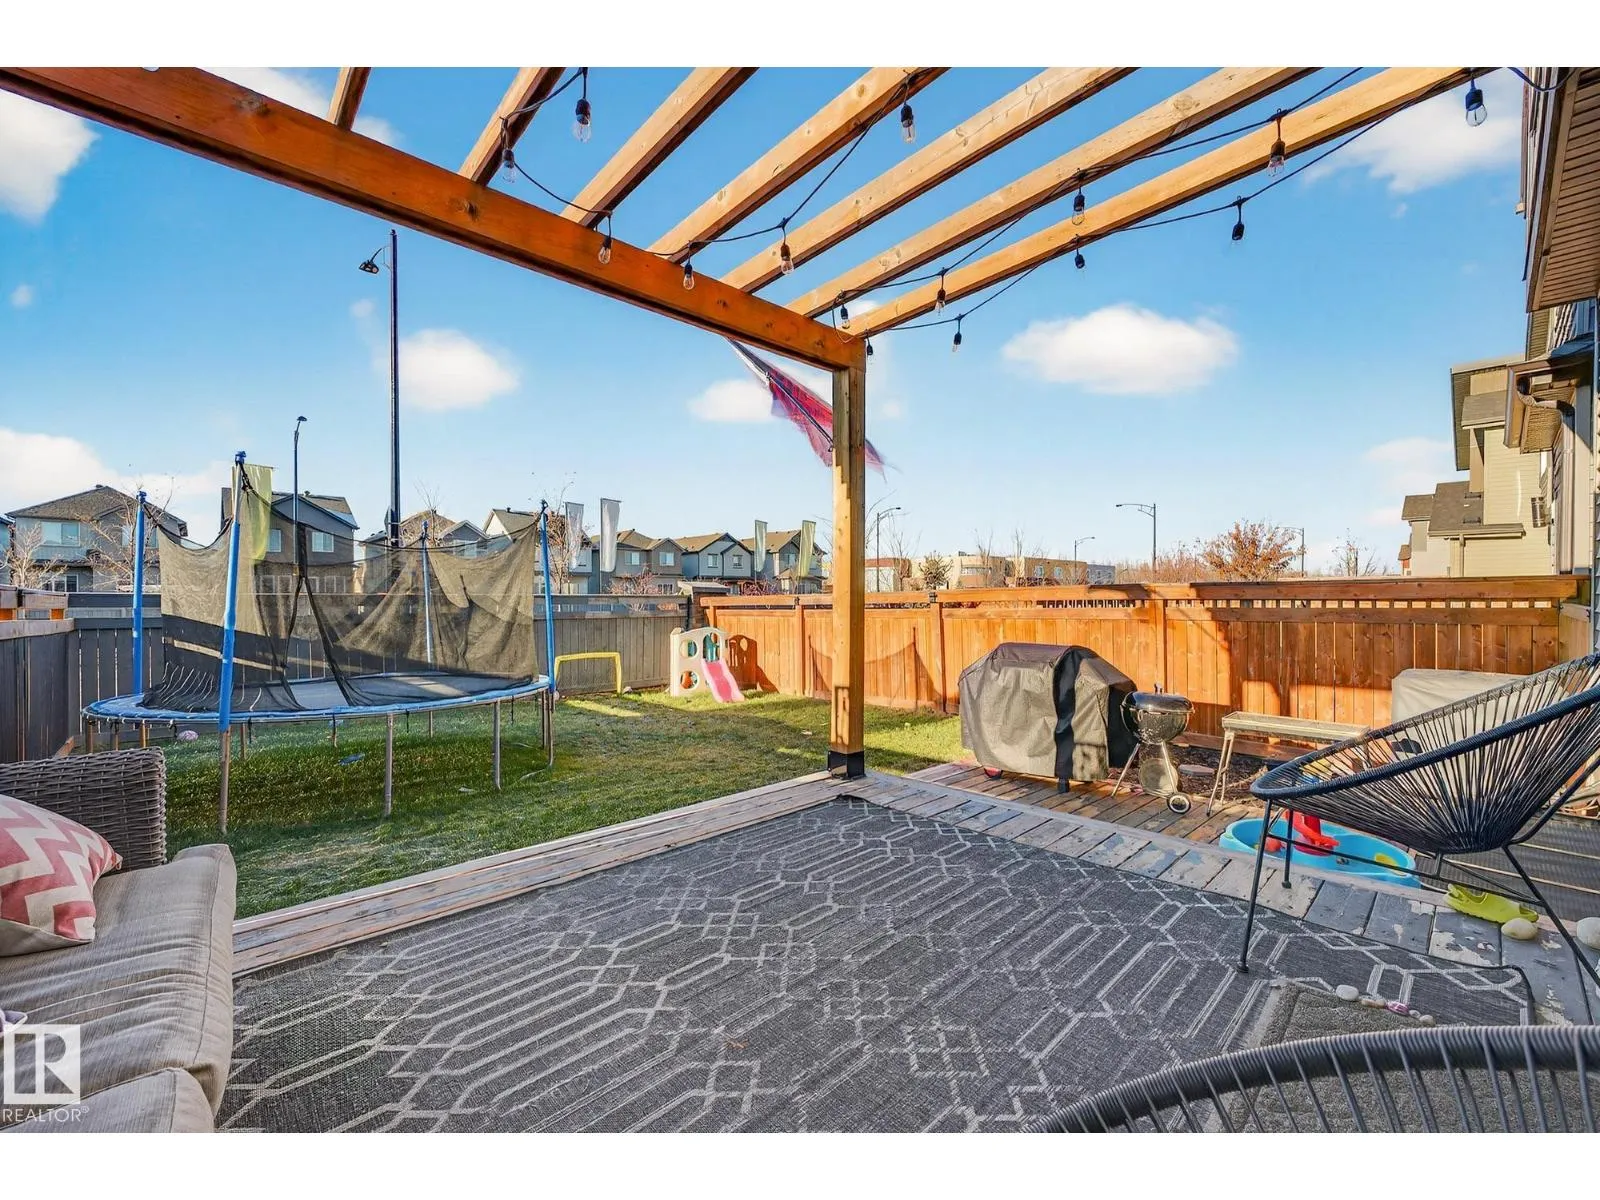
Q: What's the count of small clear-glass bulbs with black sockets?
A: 15